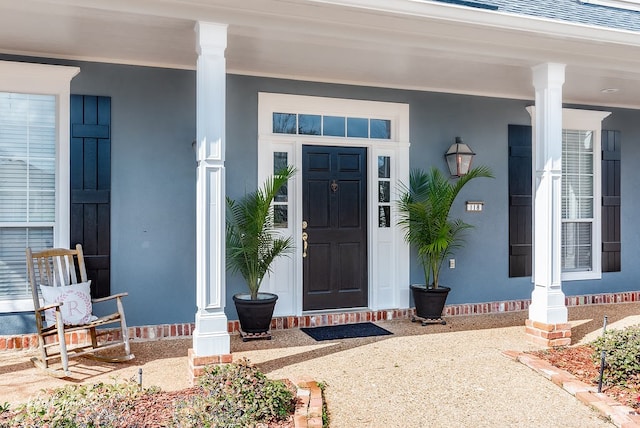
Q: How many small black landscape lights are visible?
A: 3